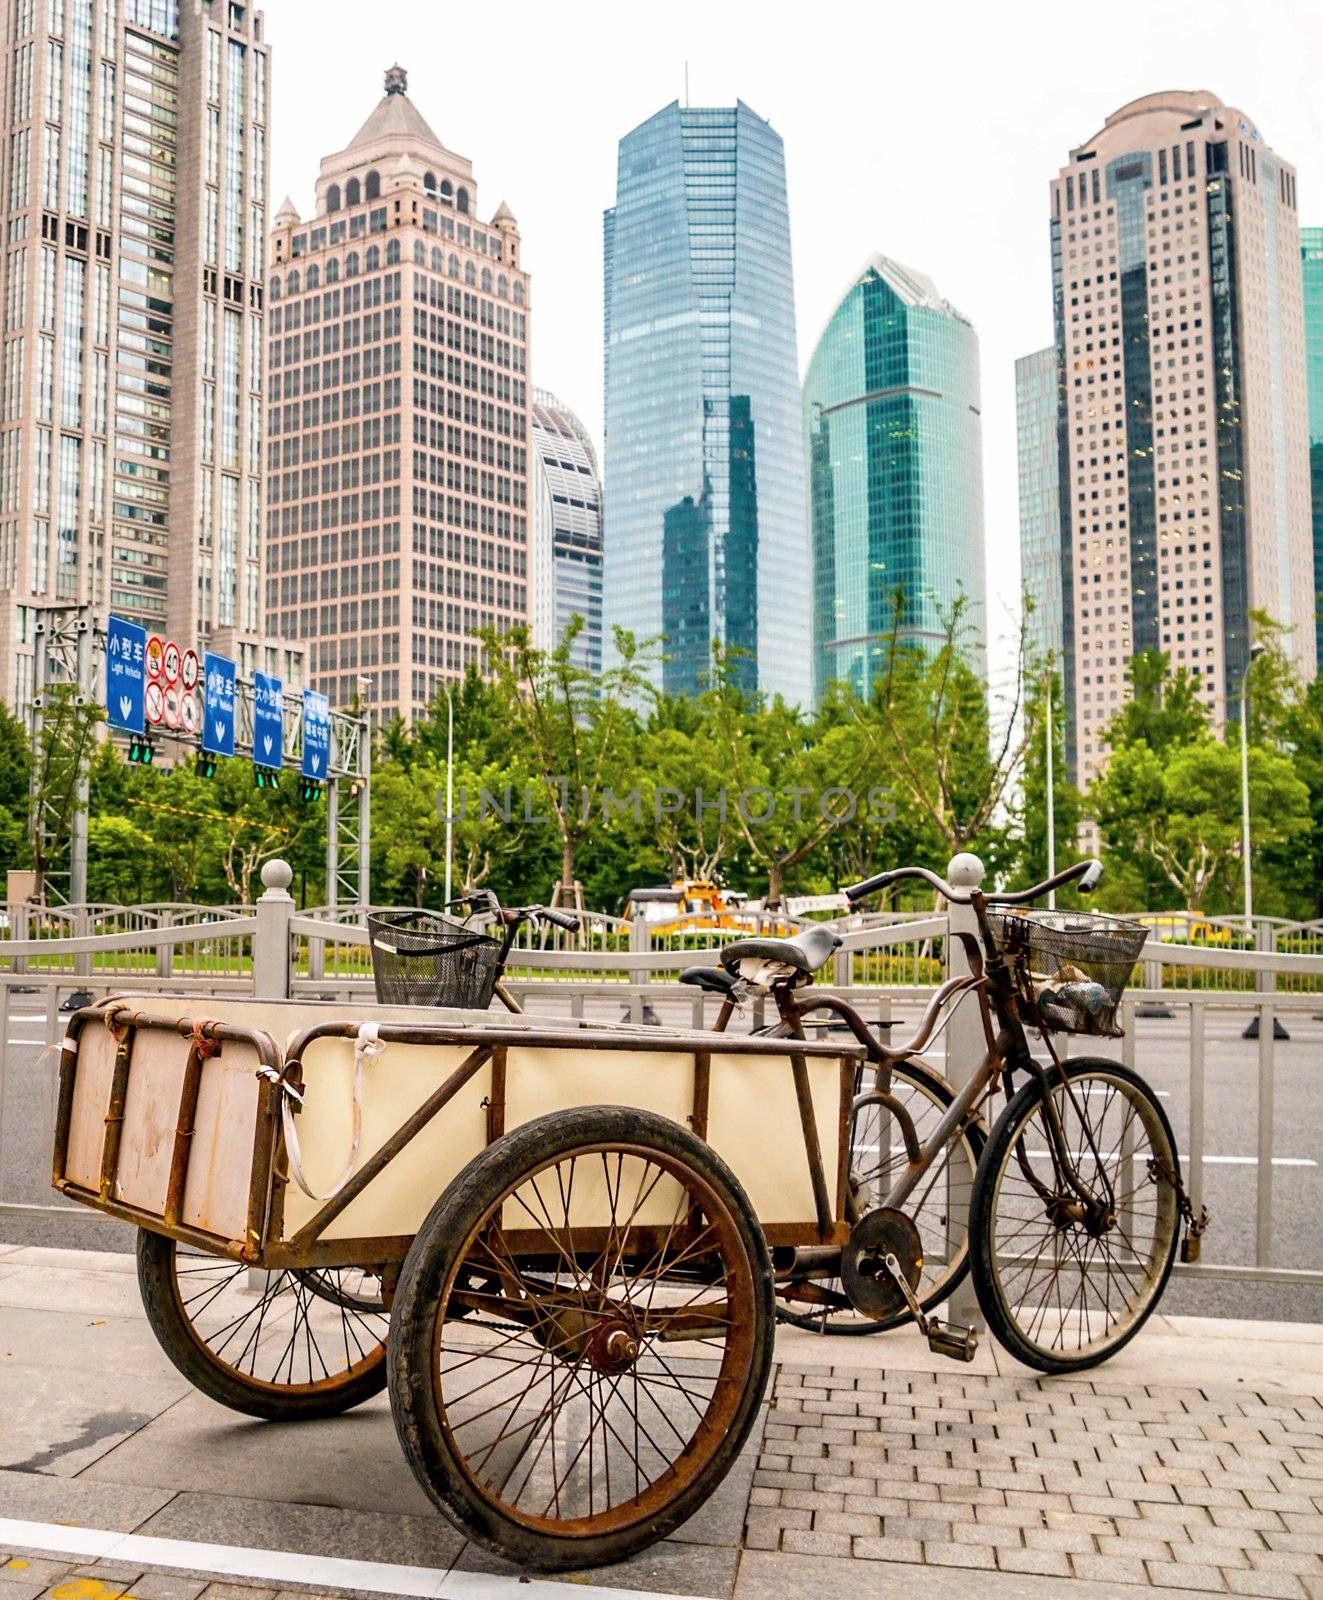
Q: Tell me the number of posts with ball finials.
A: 2